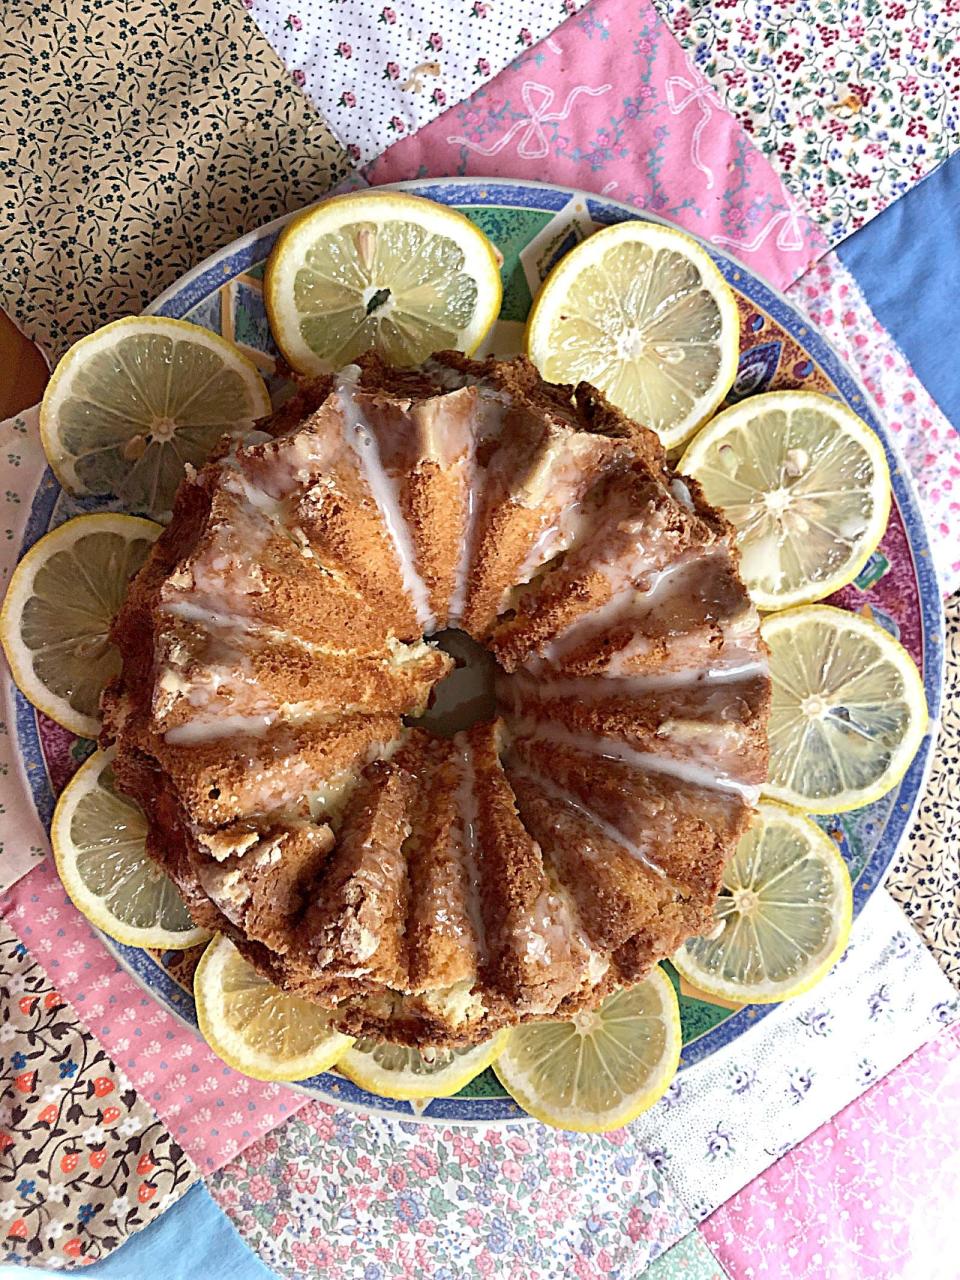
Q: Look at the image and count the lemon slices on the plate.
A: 11